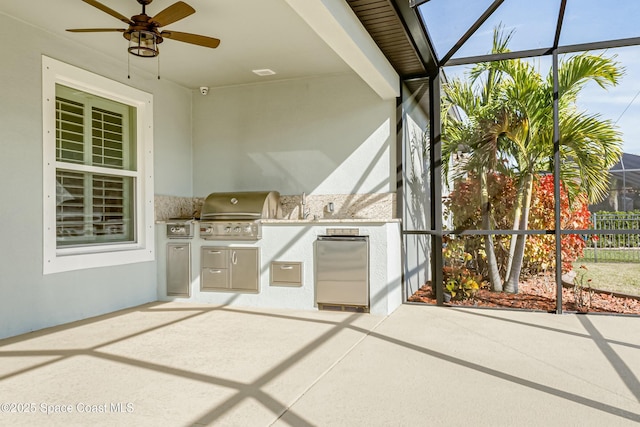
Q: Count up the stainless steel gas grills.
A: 1